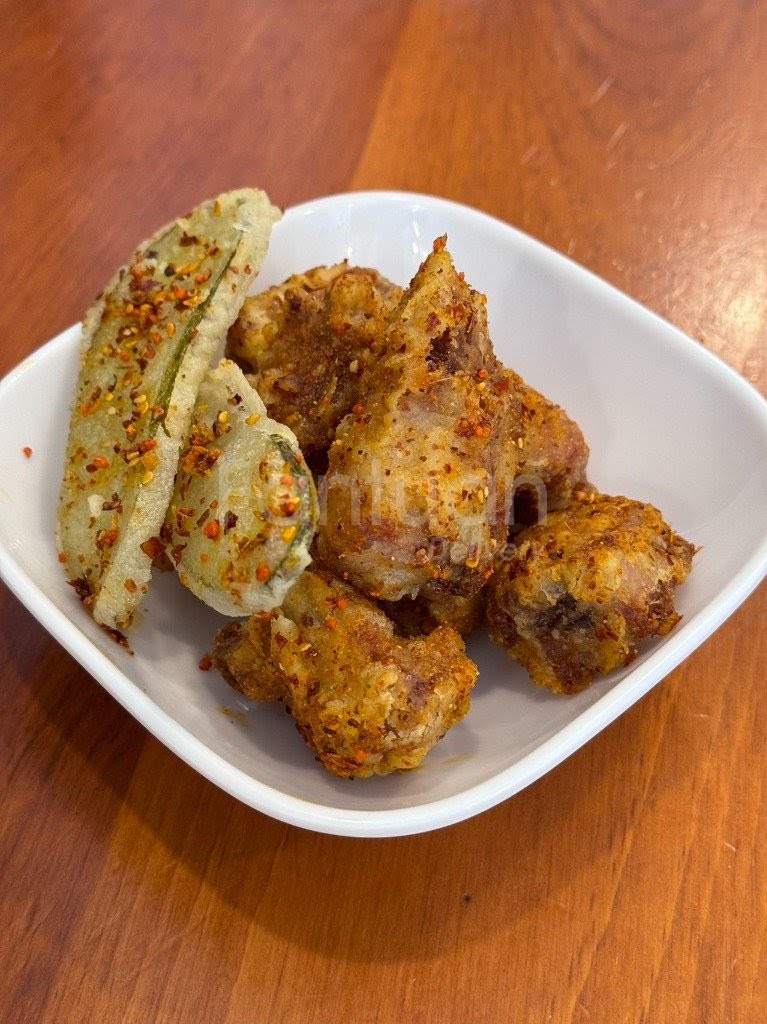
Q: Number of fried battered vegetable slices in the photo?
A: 2